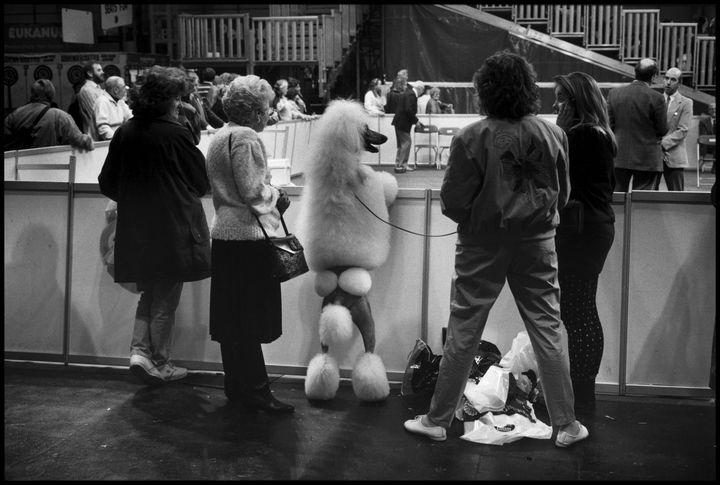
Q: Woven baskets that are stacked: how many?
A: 0